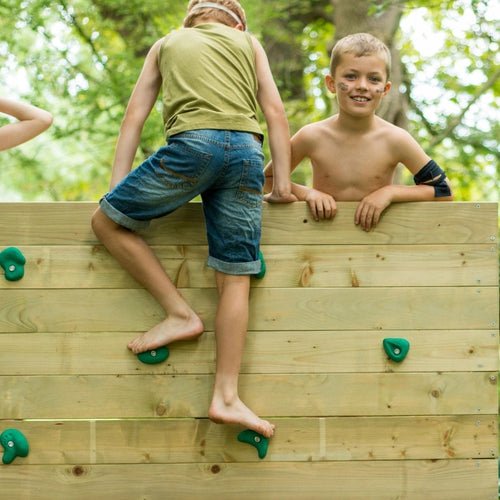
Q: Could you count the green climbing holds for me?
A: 6